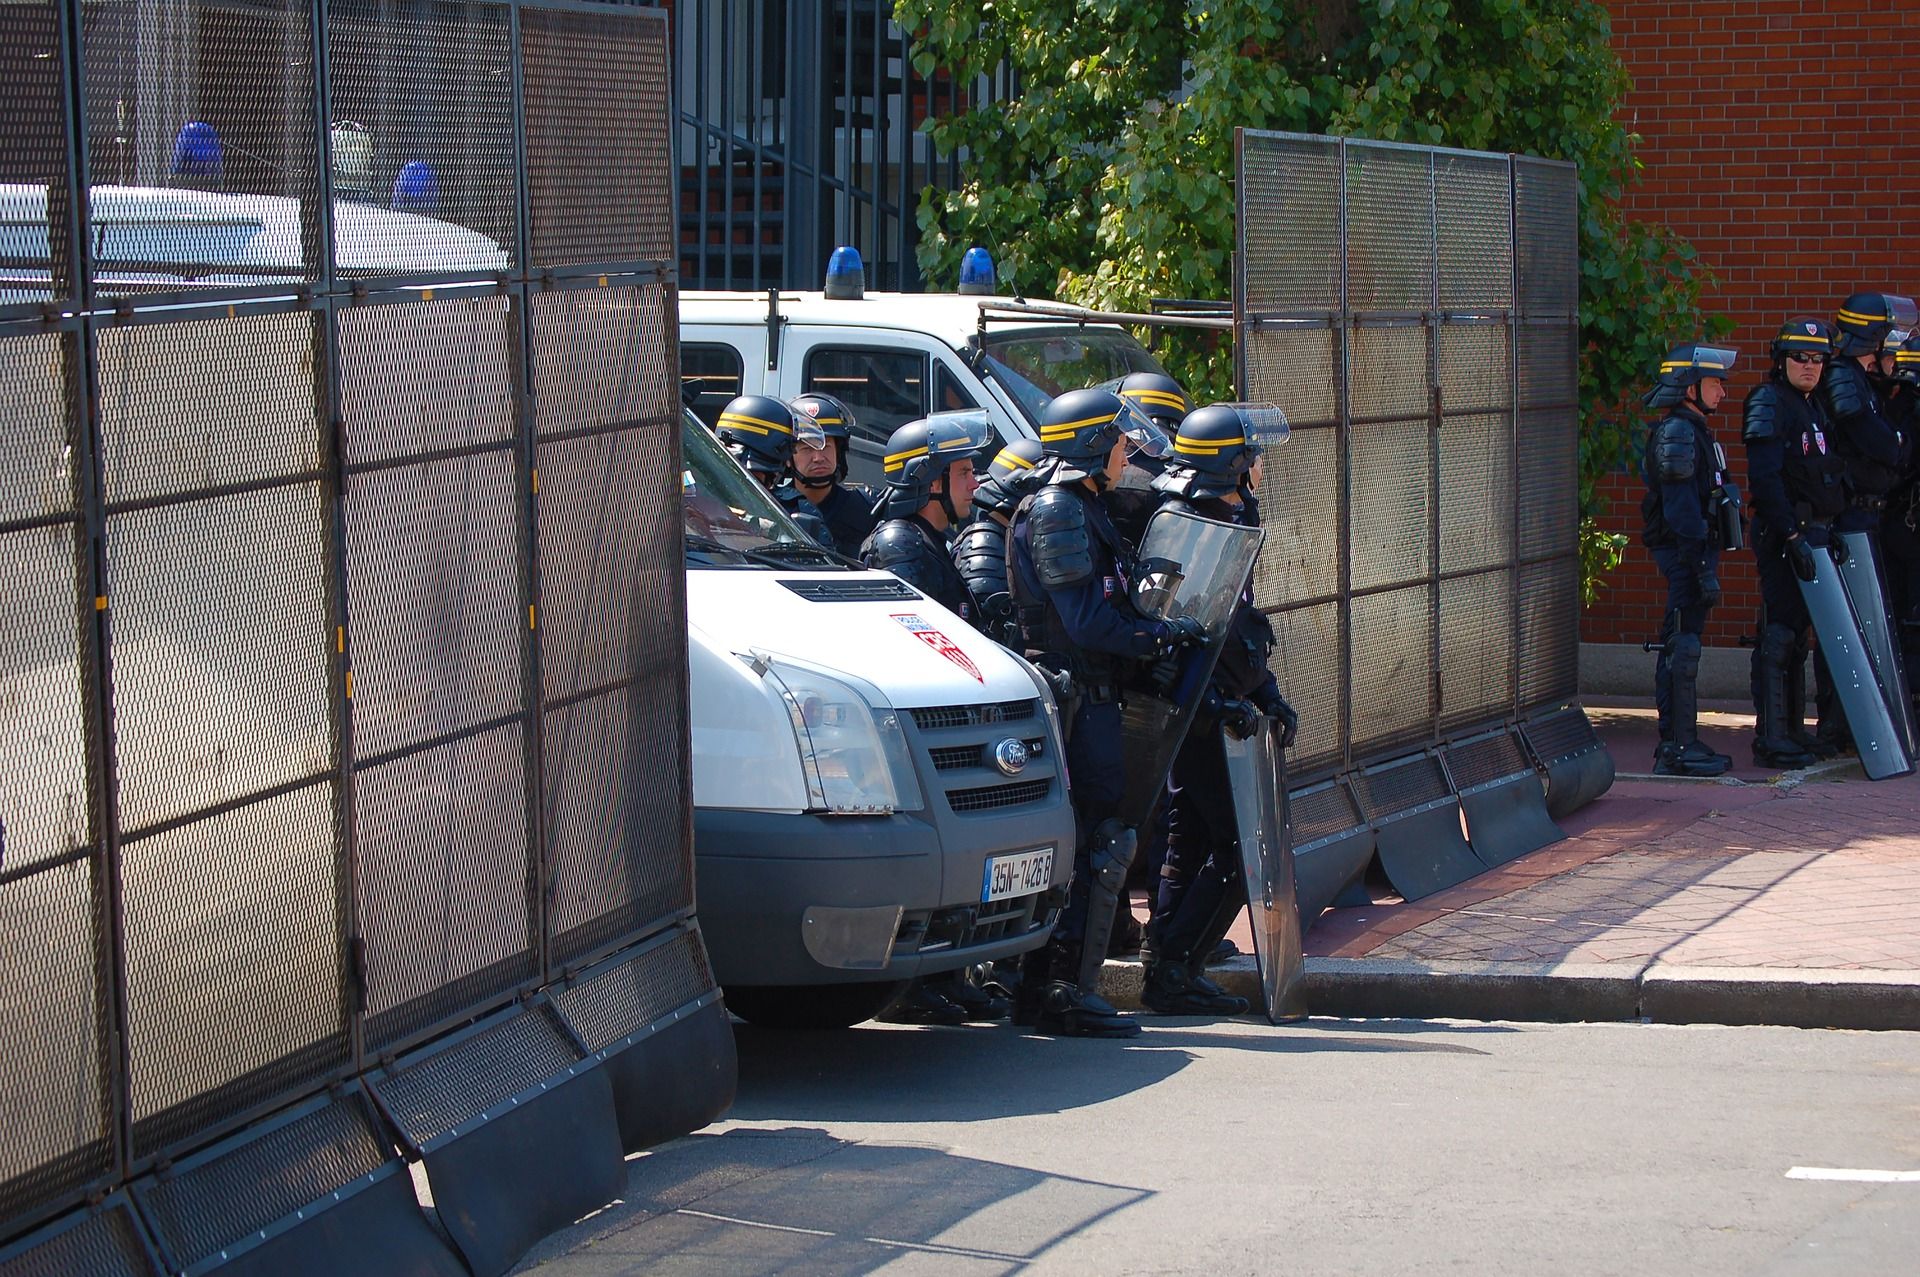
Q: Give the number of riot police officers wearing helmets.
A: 12